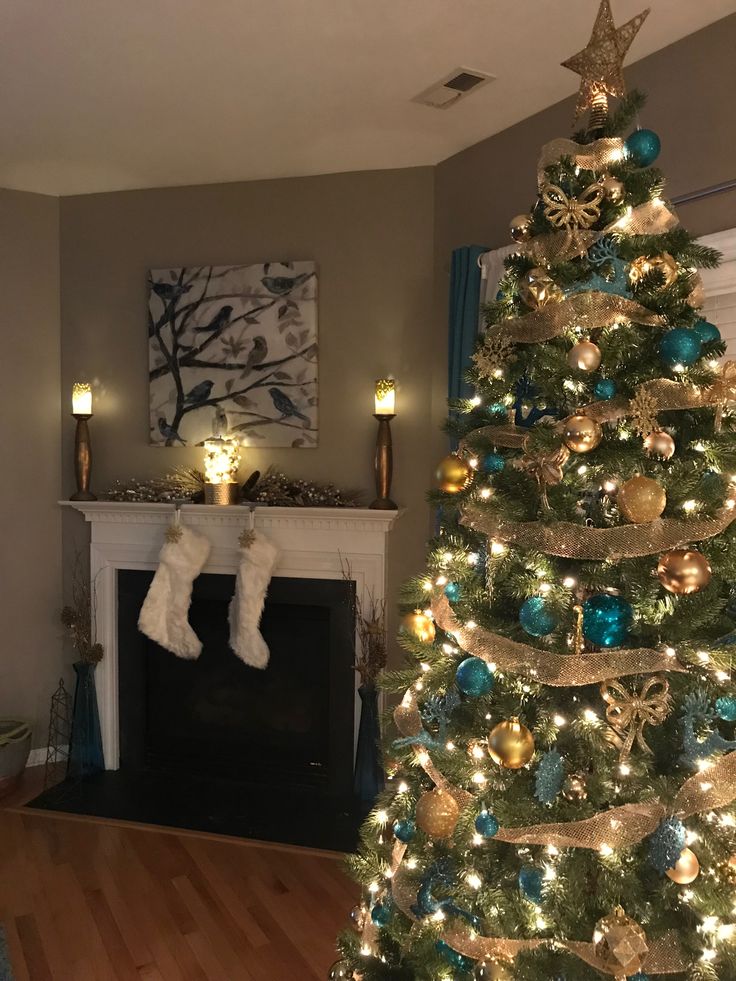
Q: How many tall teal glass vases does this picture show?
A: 2